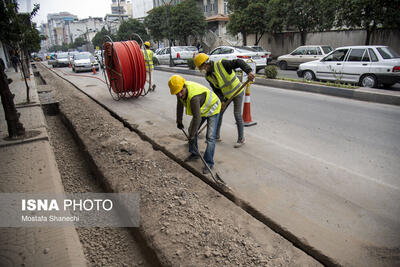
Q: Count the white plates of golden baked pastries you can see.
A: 0